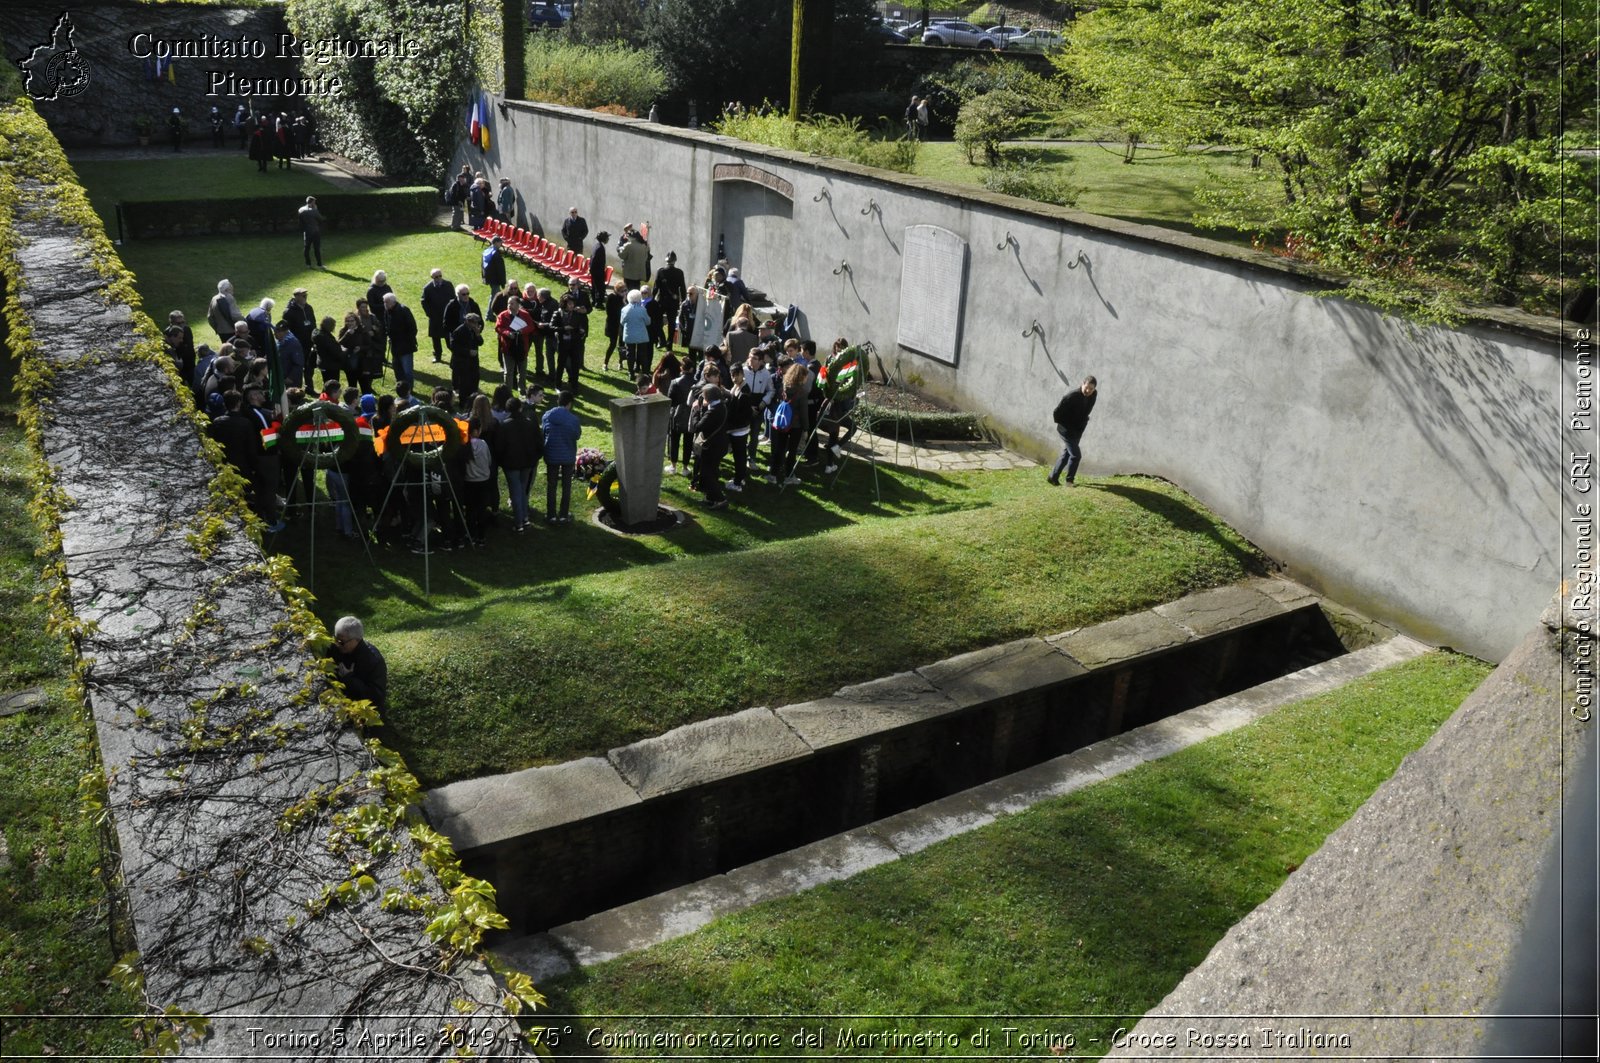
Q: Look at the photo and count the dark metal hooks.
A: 6